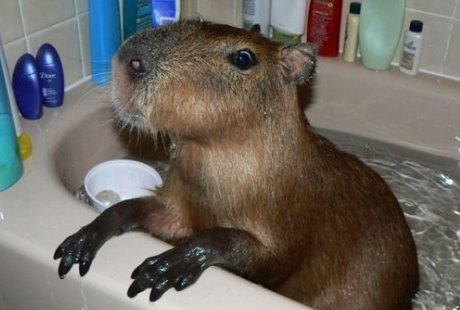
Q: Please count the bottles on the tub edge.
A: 12